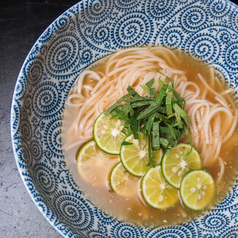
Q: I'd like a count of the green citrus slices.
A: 7